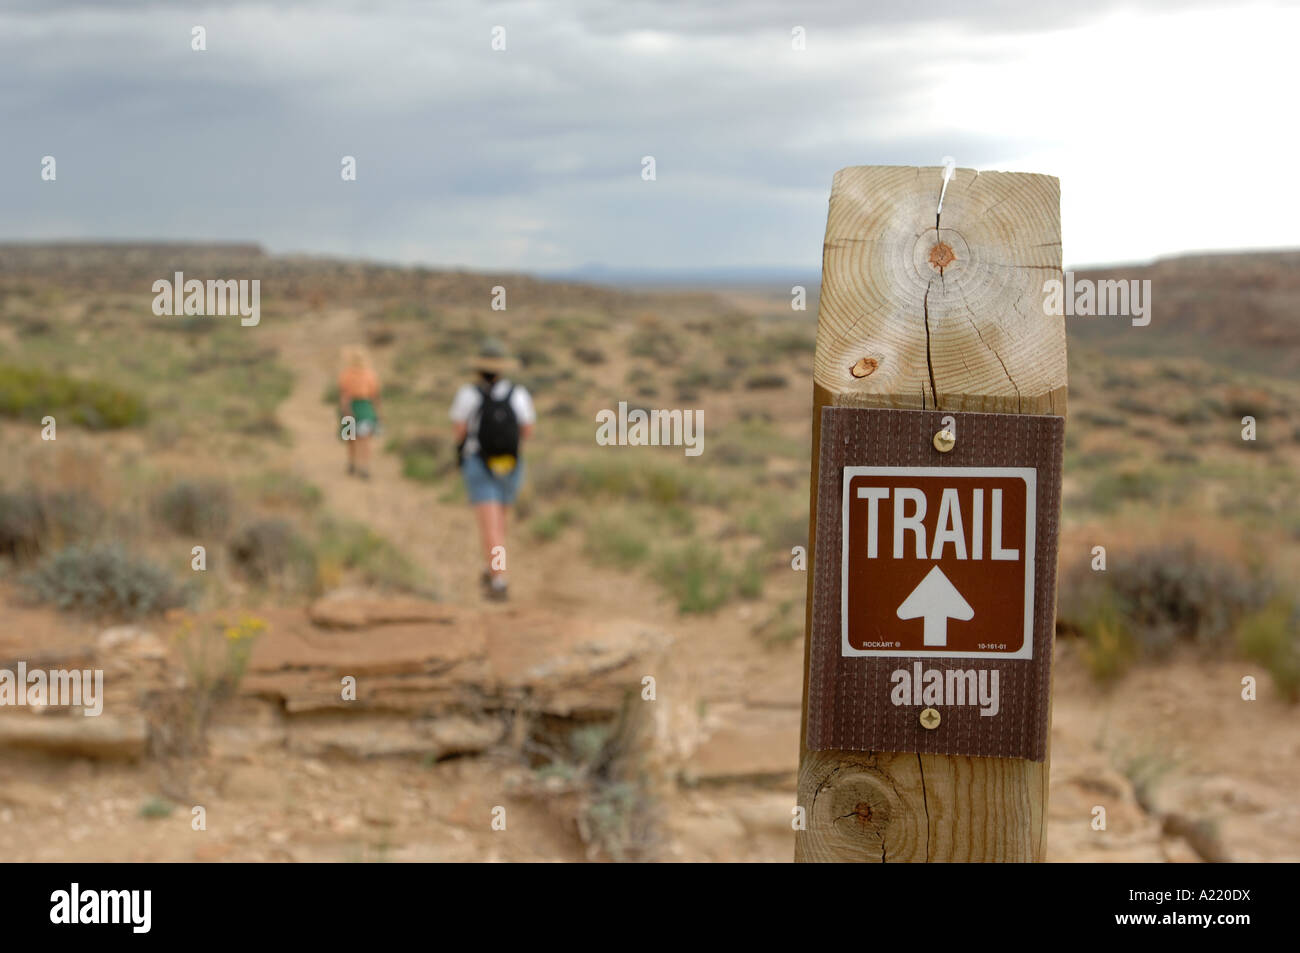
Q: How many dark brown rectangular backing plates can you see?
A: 1